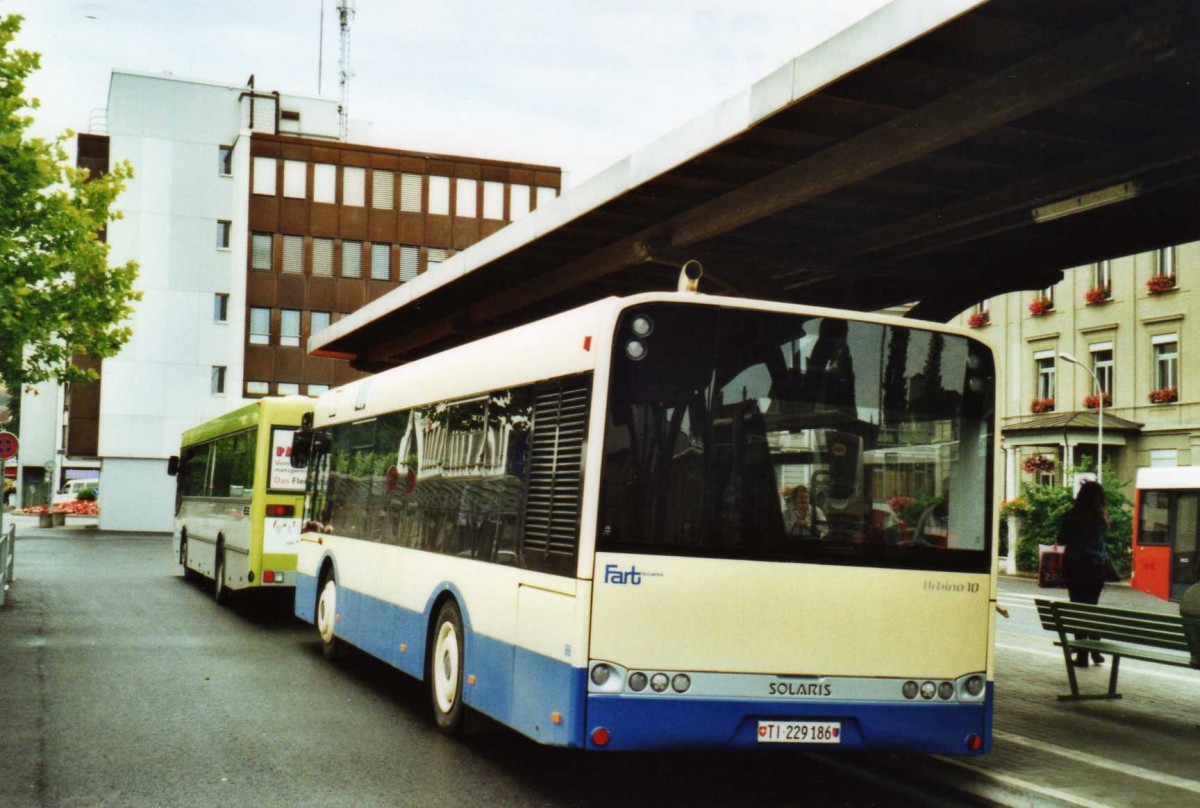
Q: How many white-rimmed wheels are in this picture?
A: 2